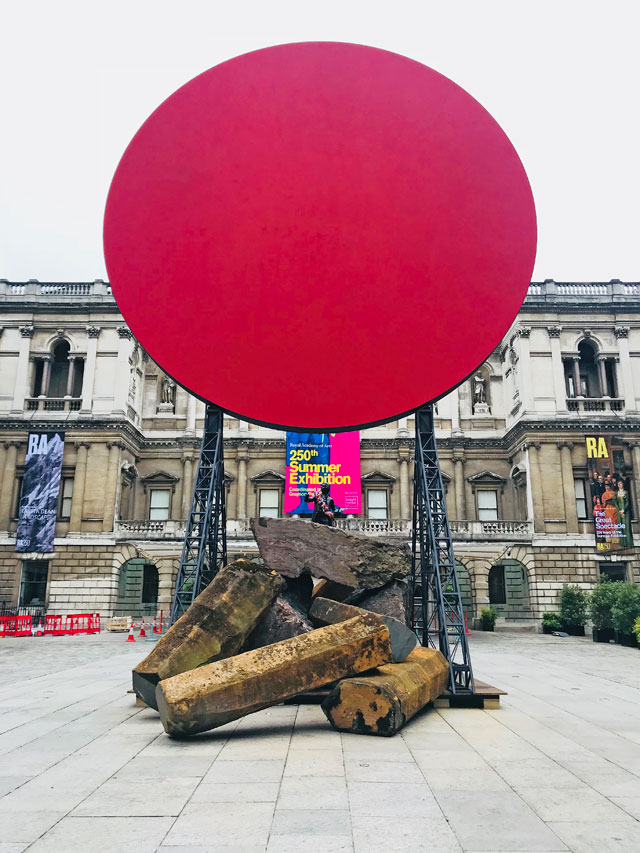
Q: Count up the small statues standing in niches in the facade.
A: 2